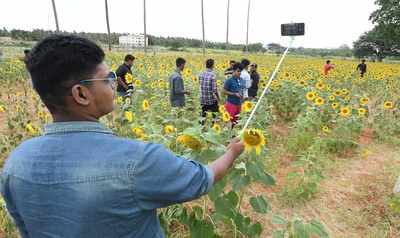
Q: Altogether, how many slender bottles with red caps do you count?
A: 0